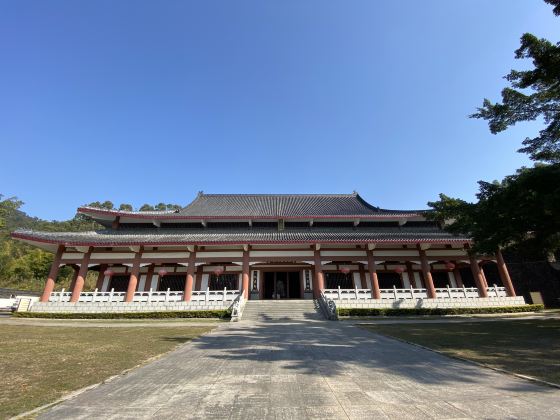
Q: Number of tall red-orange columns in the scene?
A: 10